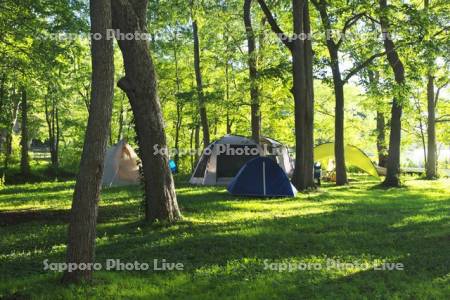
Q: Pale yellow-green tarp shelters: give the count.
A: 1